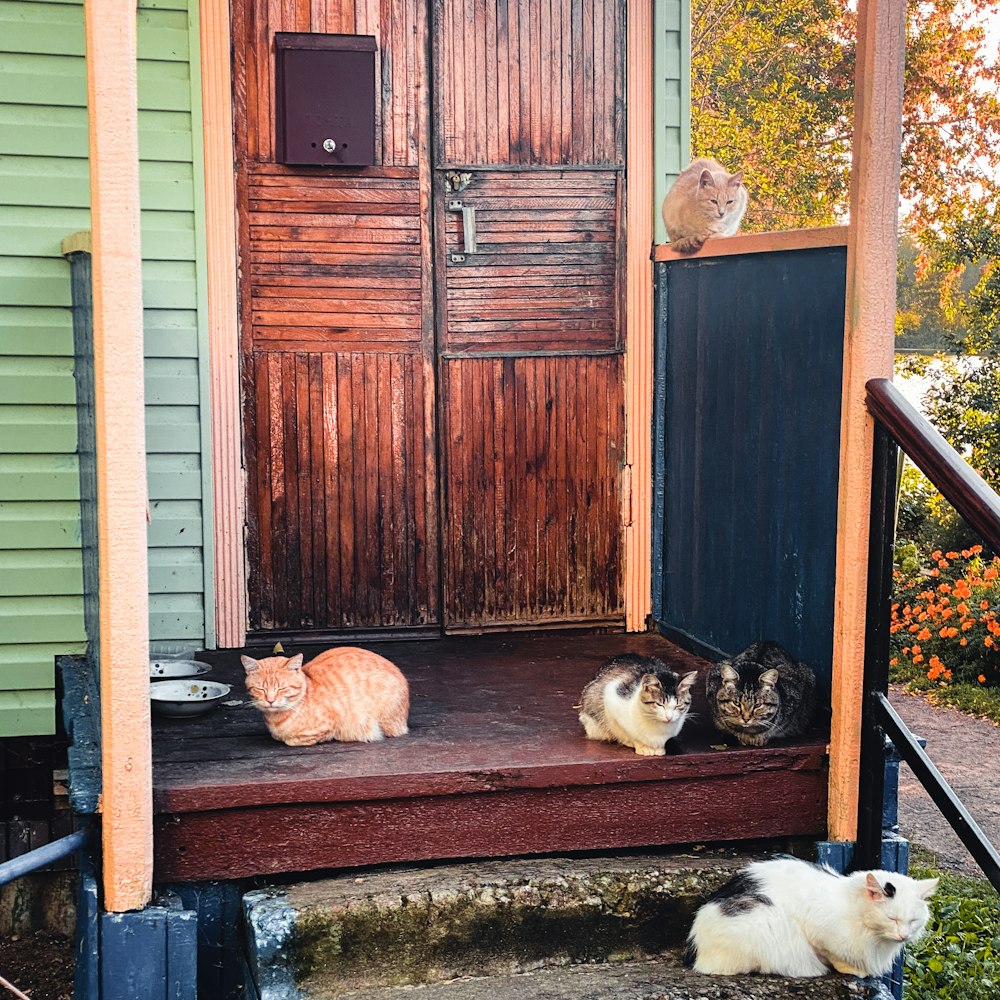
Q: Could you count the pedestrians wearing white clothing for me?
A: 0